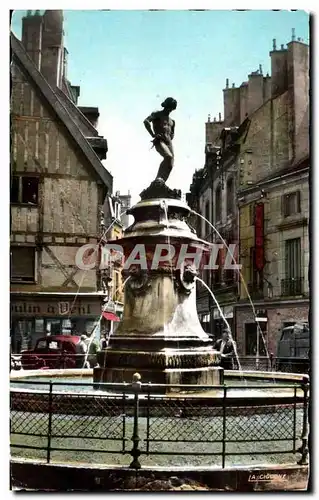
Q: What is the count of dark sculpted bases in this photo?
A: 1